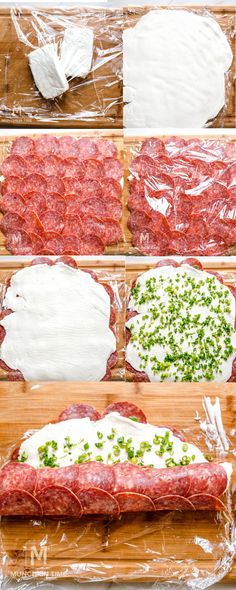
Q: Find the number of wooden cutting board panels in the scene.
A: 7